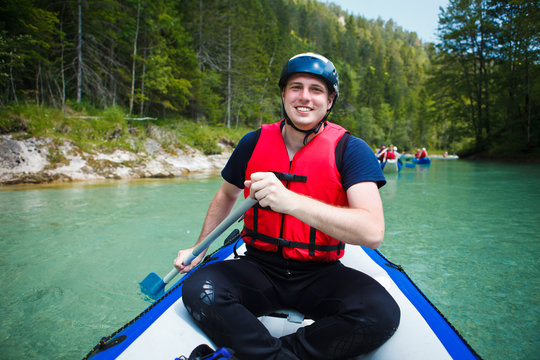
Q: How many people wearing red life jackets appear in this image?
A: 5